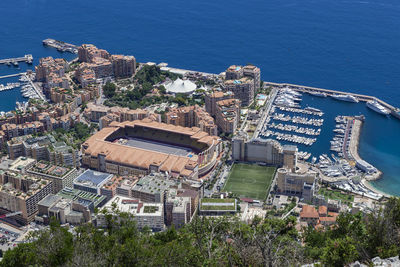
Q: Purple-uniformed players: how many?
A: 0